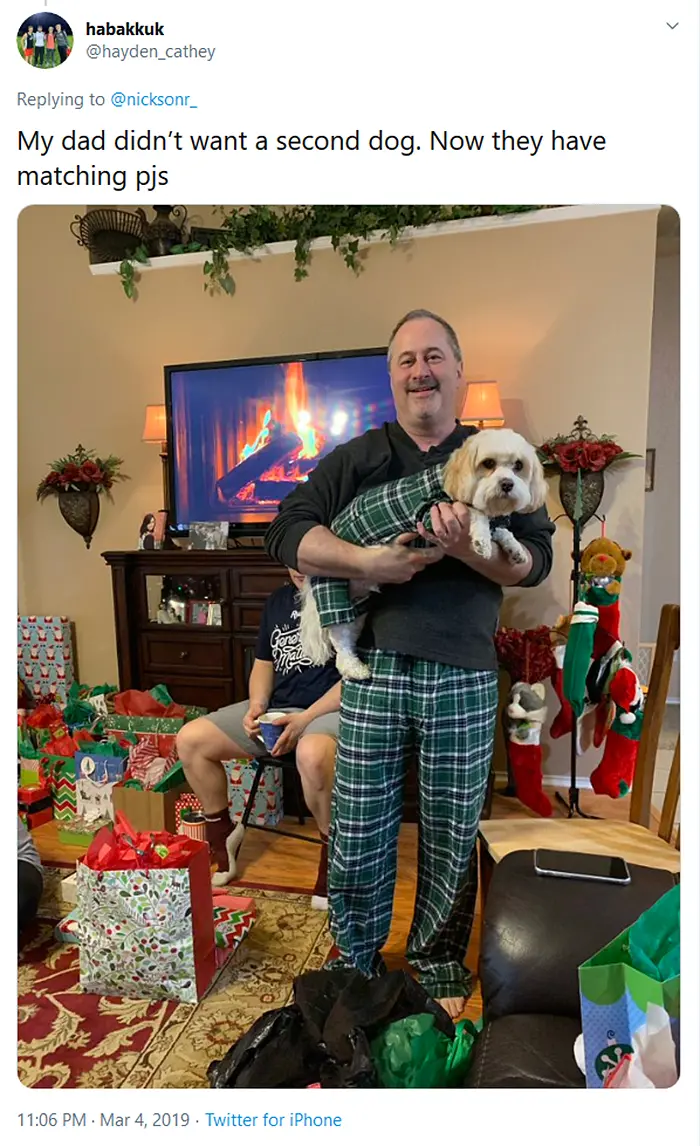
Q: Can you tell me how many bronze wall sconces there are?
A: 2